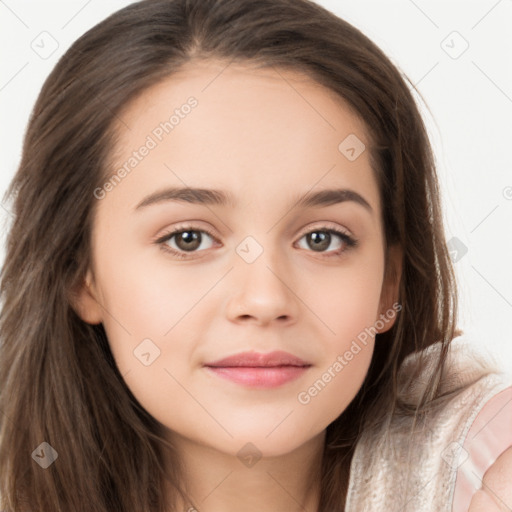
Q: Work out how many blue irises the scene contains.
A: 0